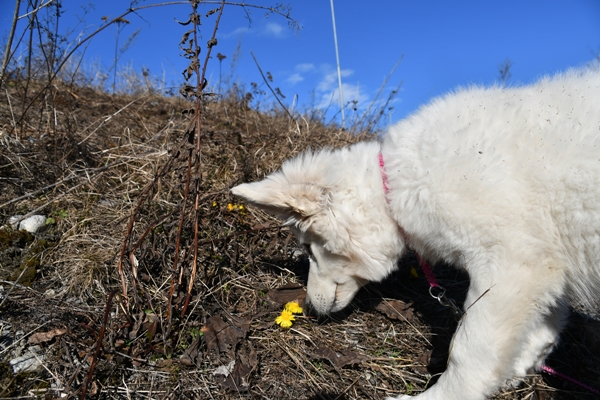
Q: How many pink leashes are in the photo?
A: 1